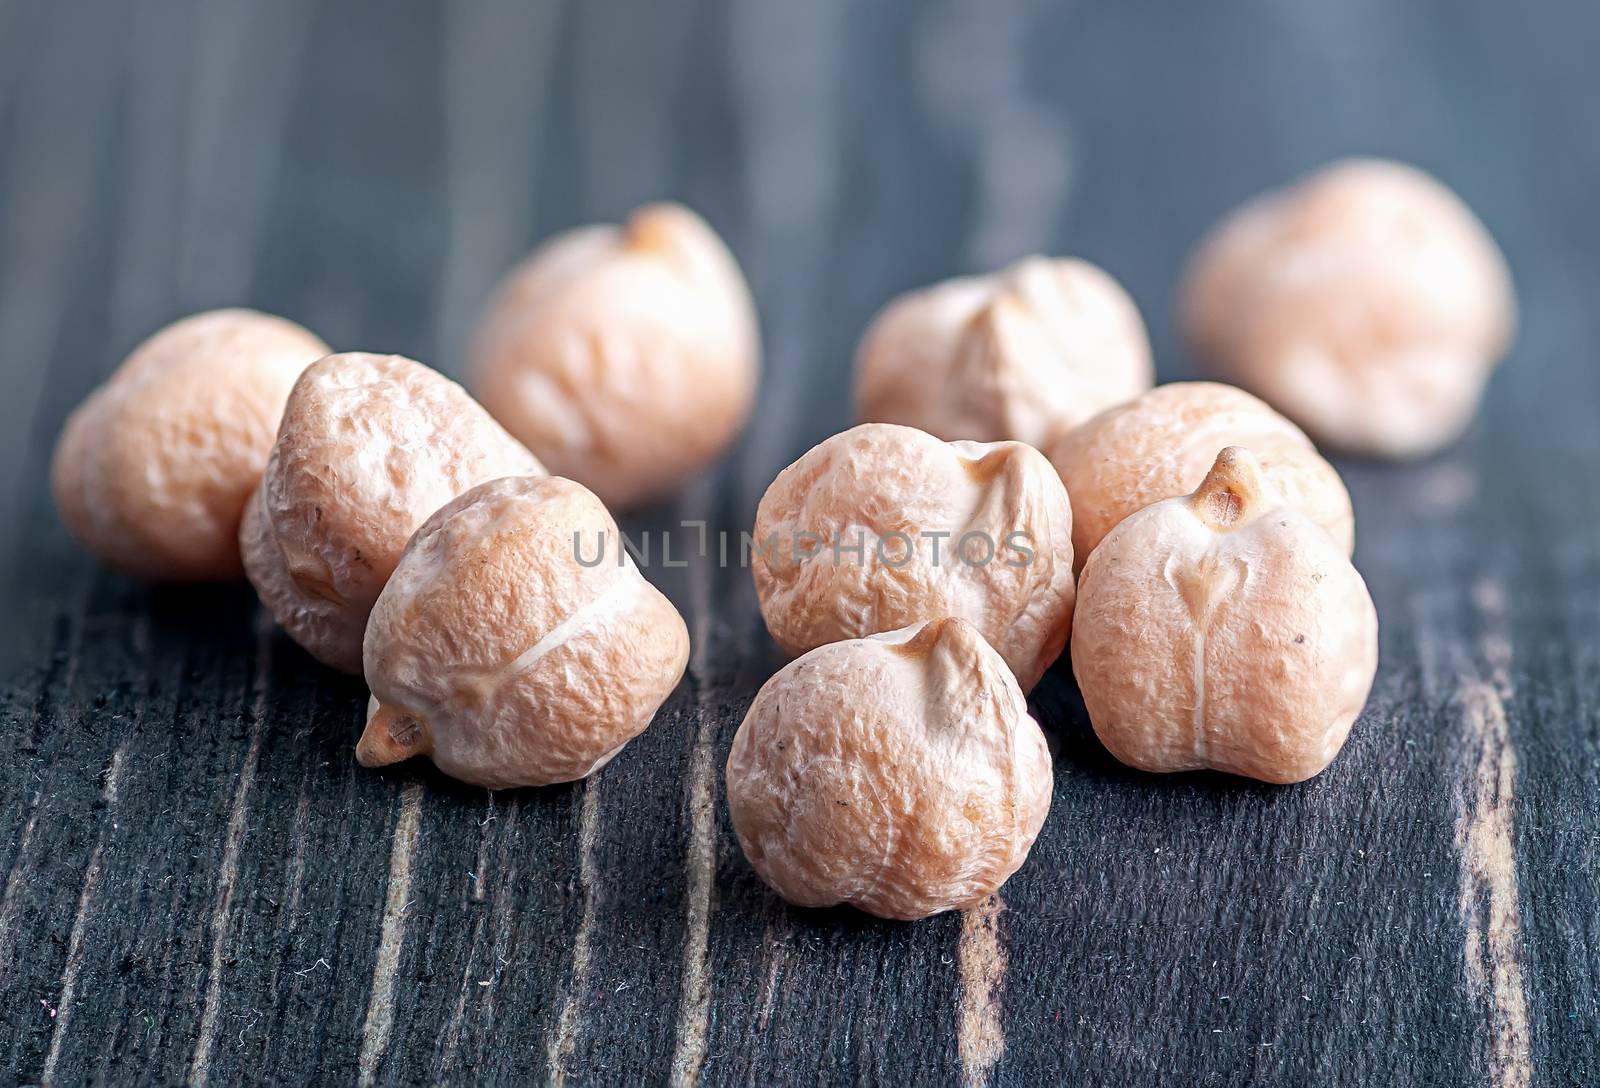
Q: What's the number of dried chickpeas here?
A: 10